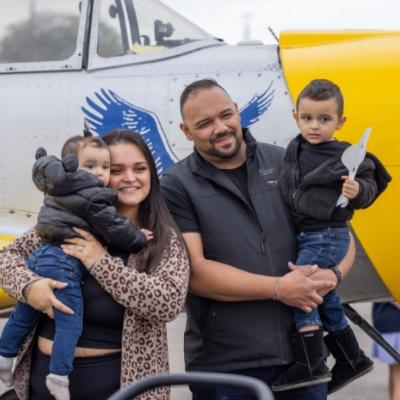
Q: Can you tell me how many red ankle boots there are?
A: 0